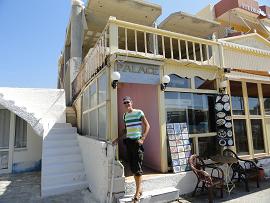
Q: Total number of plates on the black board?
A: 12